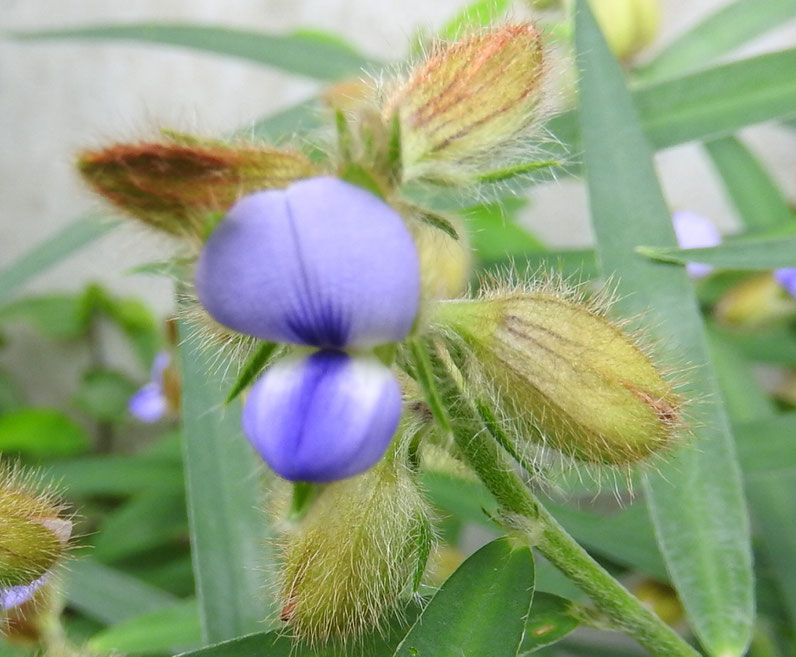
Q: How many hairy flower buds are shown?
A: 5